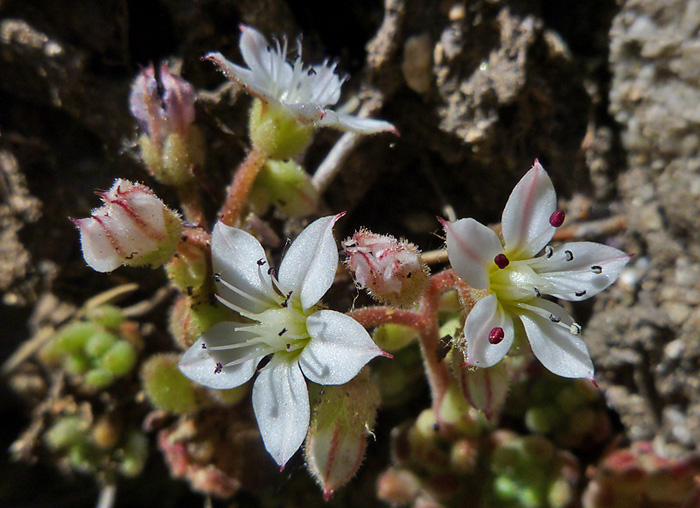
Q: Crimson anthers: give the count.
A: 3